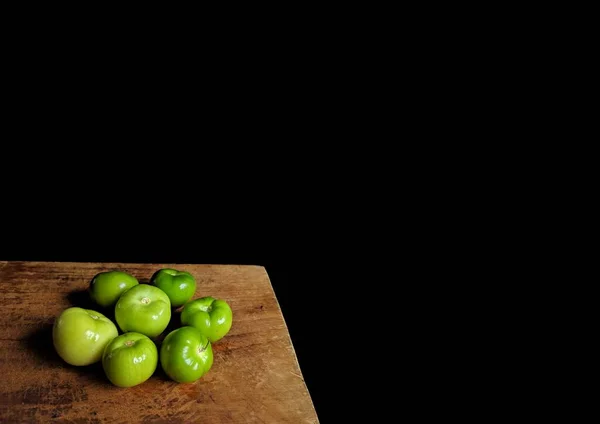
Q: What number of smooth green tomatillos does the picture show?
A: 7